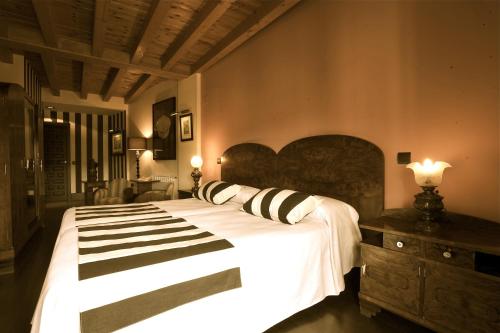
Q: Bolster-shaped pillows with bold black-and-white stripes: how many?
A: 2